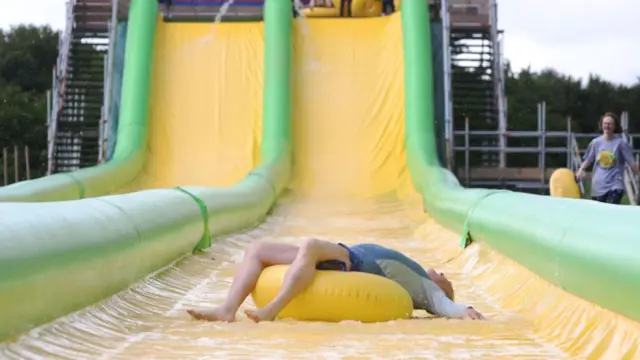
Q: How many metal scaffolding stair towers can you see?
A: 2